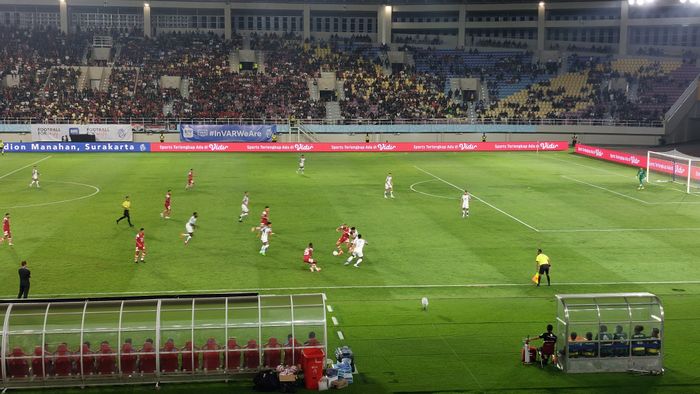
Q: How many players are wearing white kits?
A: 9